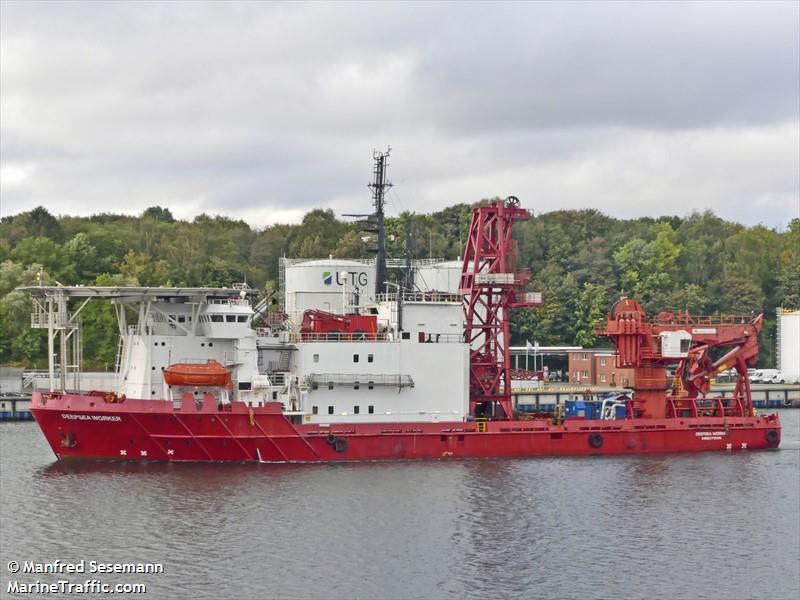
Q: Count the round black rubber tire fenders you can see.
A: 4